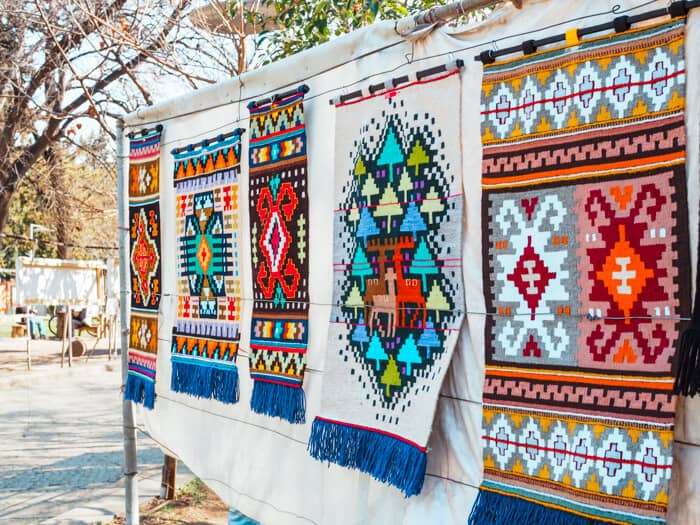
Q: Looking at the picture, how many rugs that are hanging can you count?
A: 5